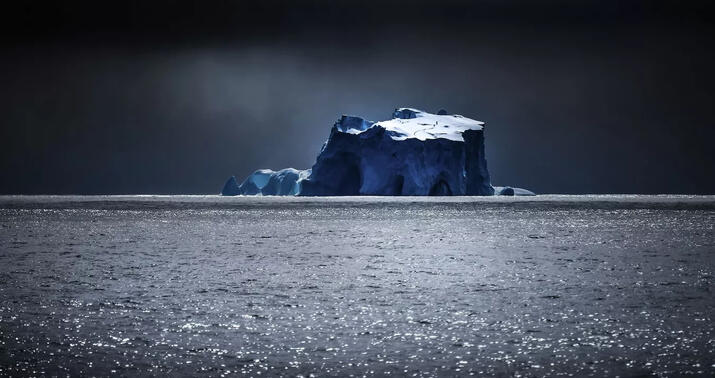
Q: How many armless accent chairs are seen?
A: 0